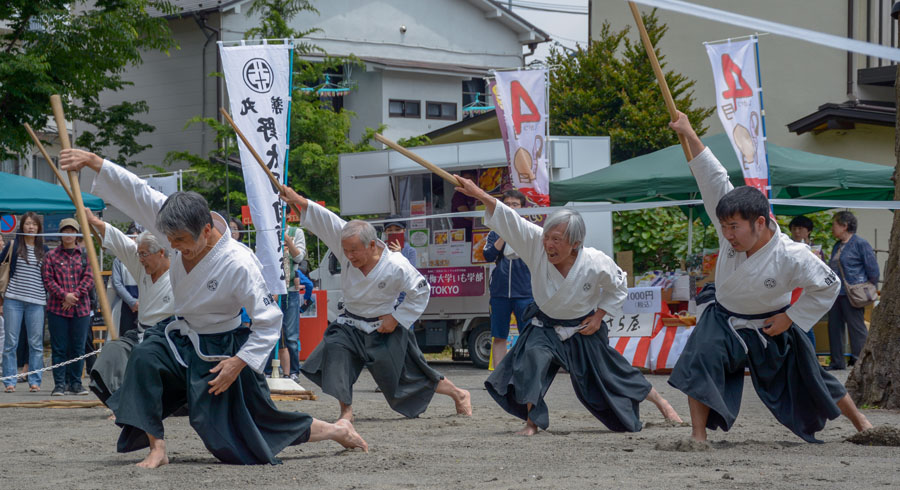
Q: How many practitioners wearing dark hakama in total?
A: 5